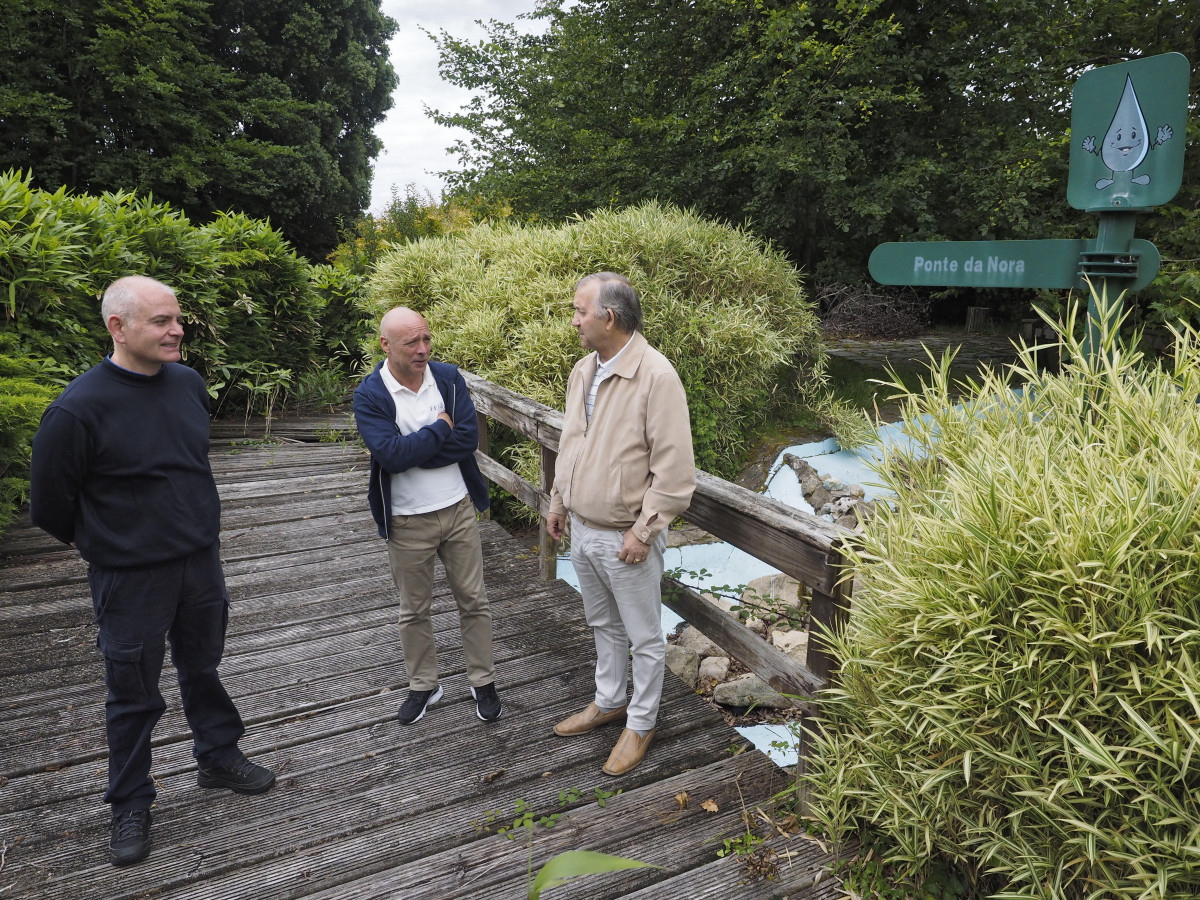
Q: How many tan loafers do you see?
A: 2